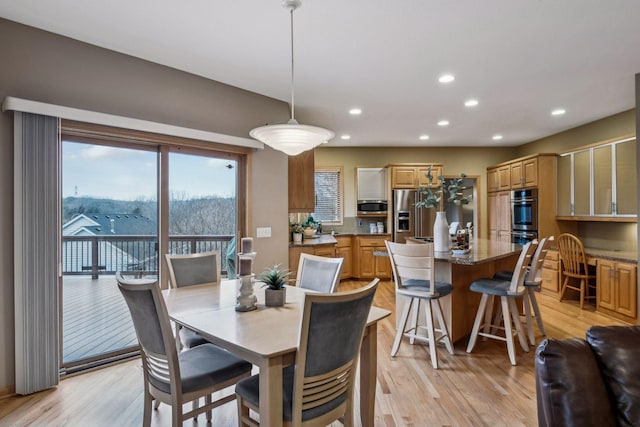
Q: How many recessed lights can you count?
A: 8